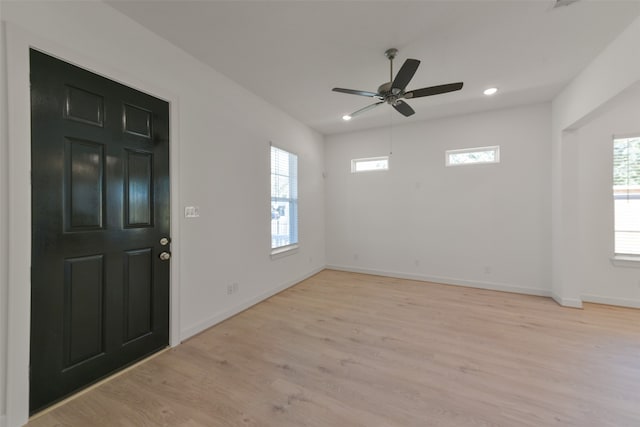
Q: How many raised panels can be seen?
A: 6